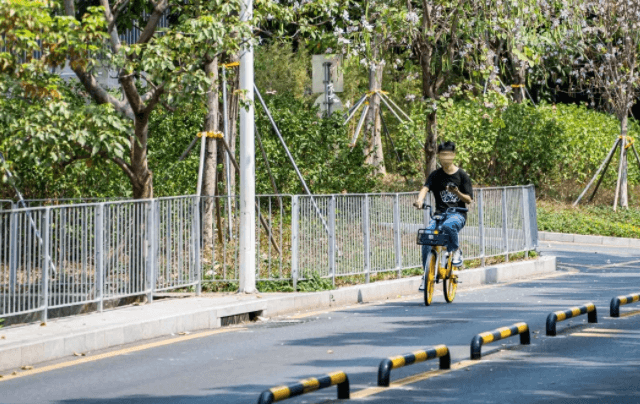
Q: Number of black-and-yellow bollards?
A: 5